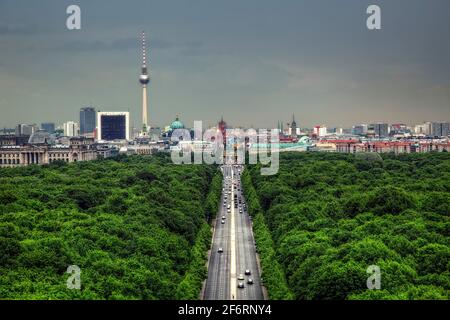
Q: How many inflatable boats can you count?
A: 0